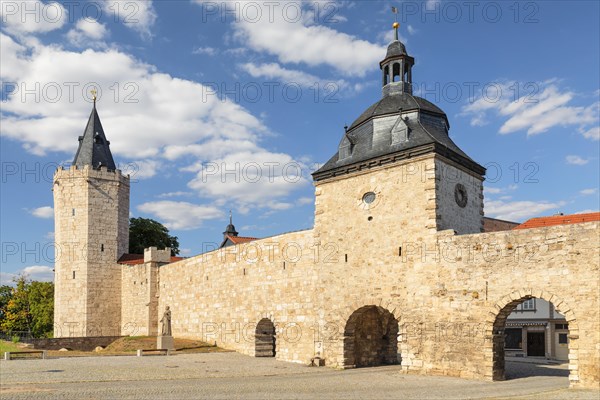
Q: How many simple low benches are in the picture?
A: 2